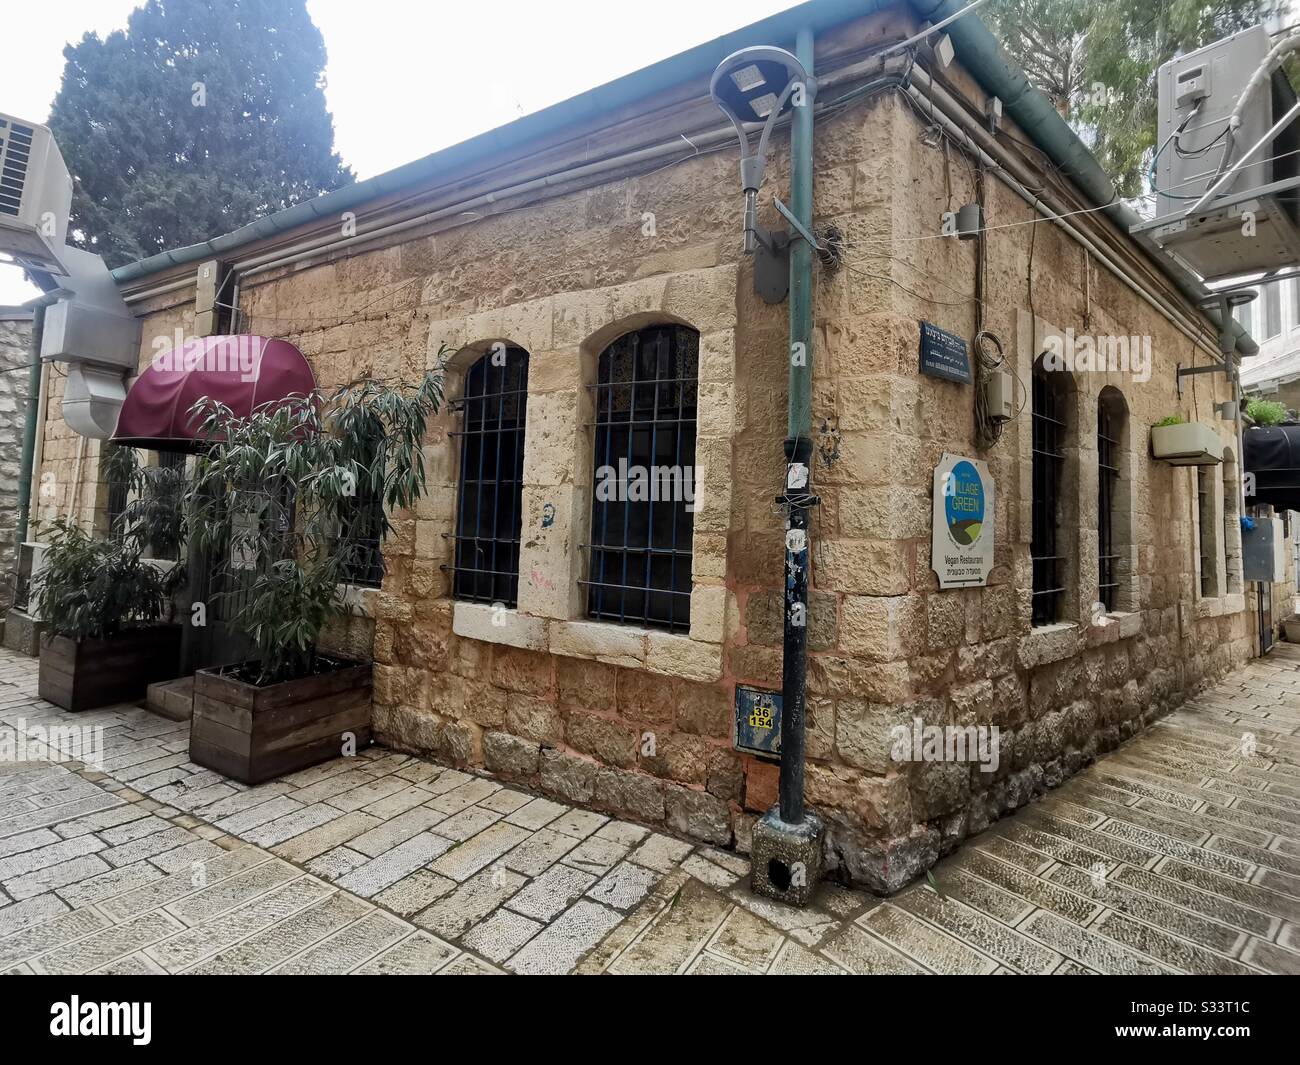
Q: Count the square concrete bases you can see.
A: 1